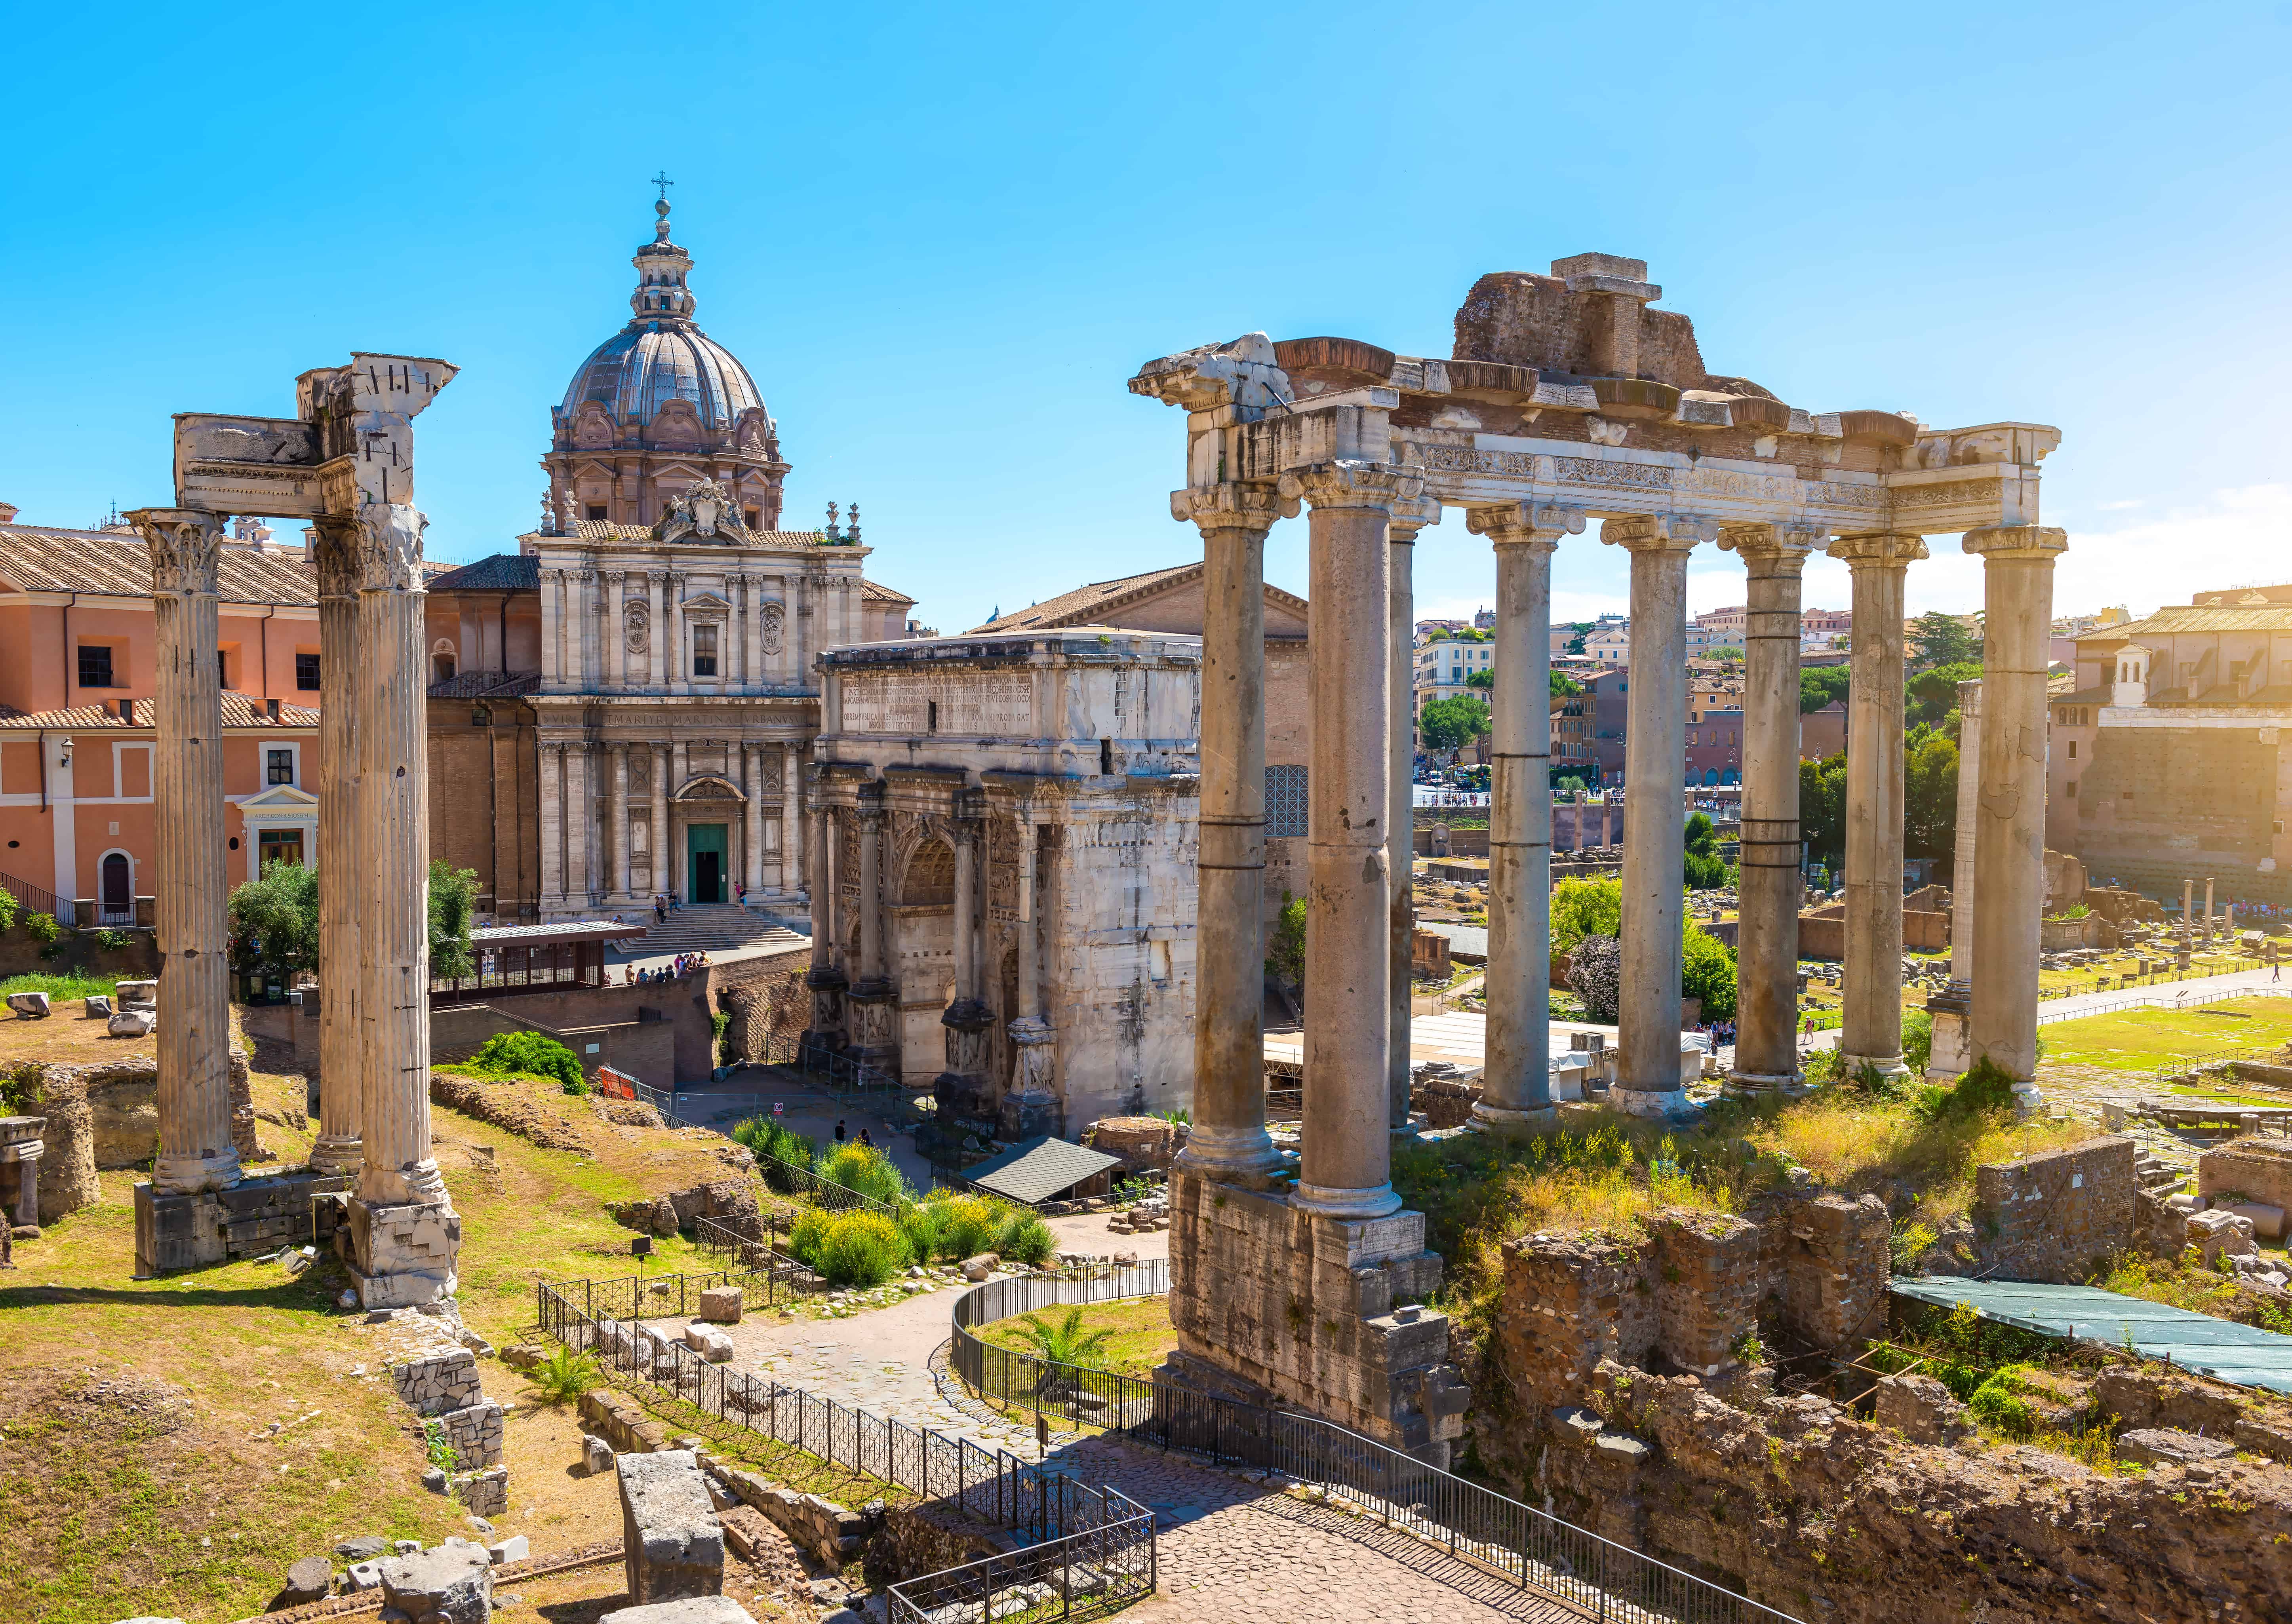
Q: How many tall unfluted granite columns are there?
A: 8